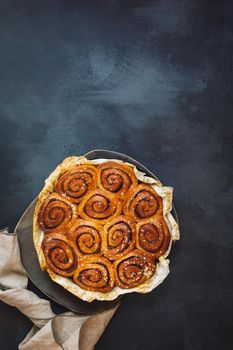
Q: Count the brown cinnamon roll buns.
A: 11